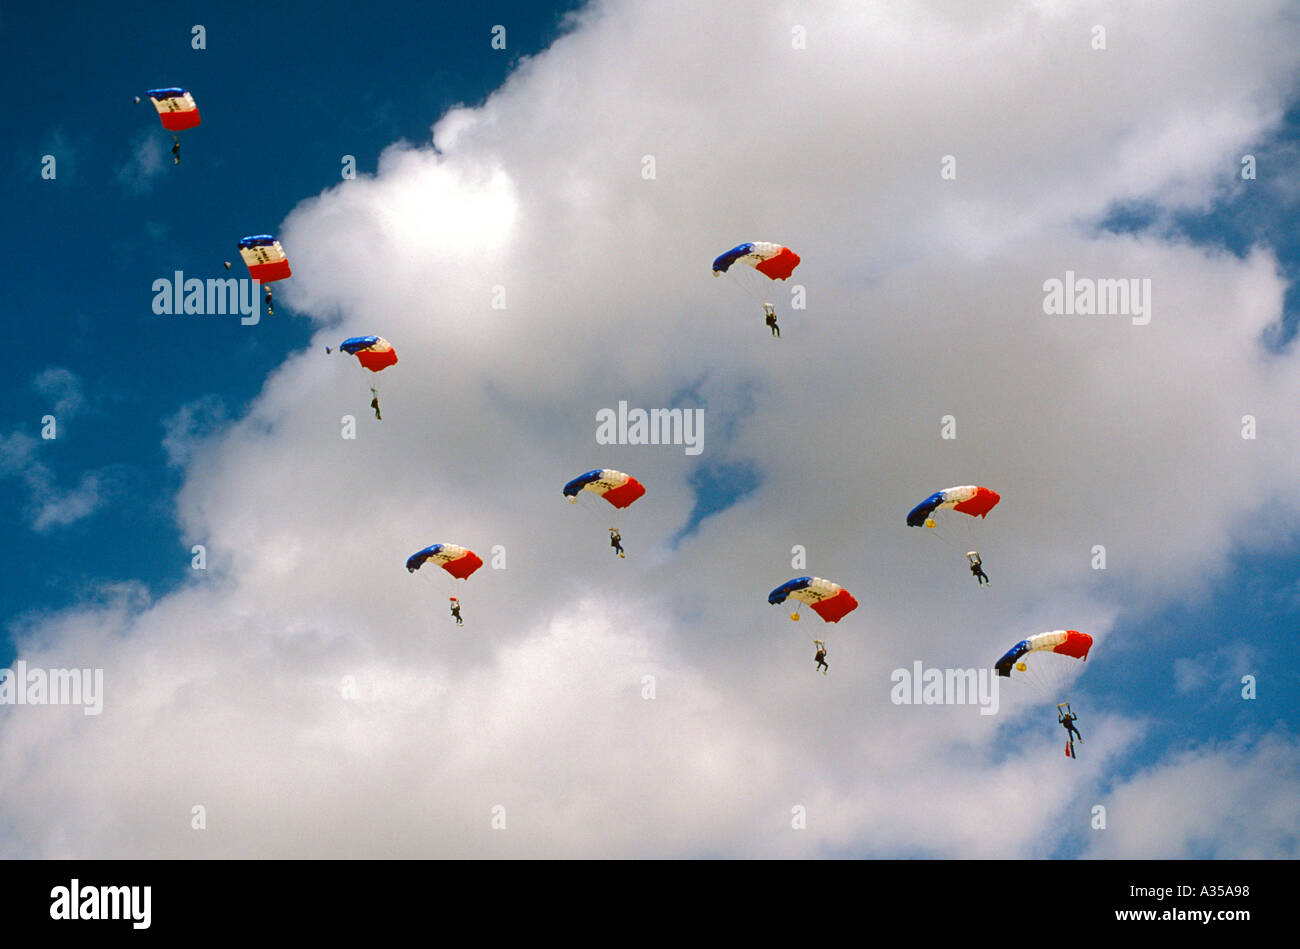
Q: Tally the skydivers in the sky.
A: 9